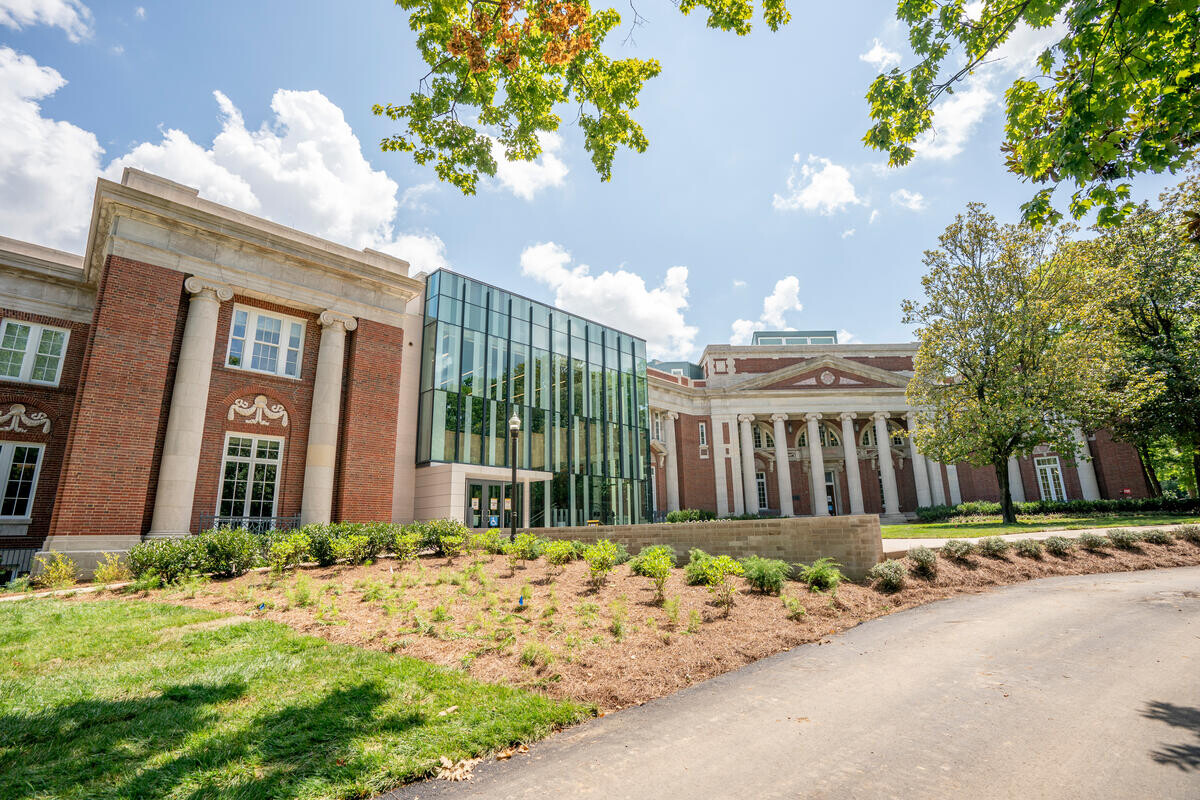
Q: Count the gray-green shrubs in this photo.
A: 10